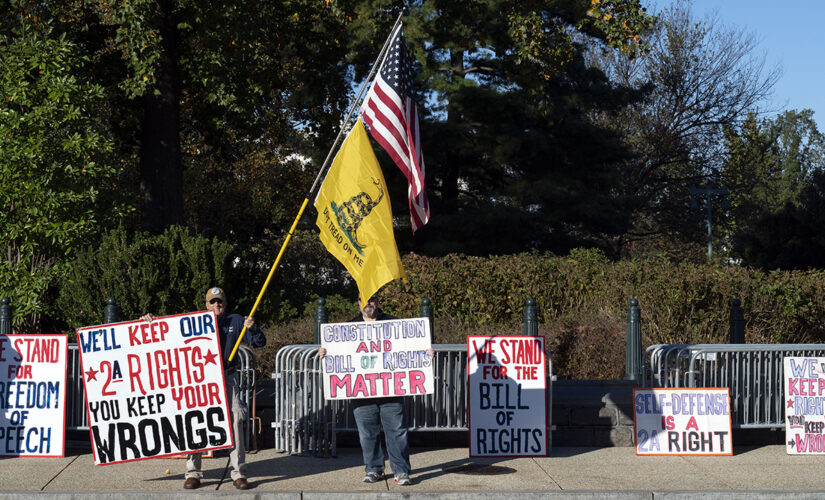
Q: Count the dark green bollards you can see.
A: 7